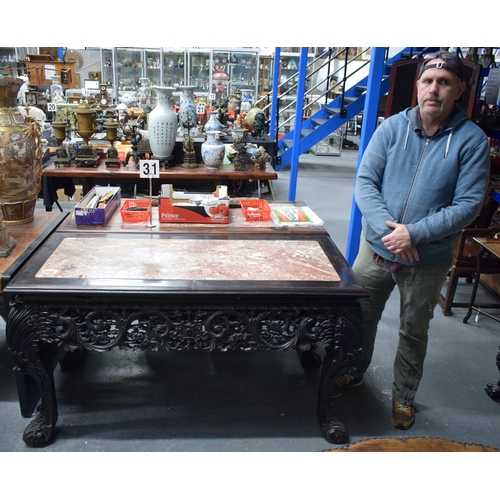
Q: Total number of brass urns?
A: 3